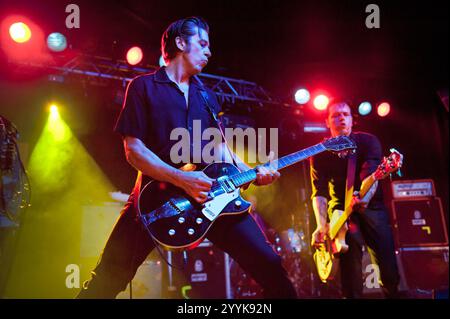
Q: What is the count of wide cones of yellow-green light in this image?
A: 1